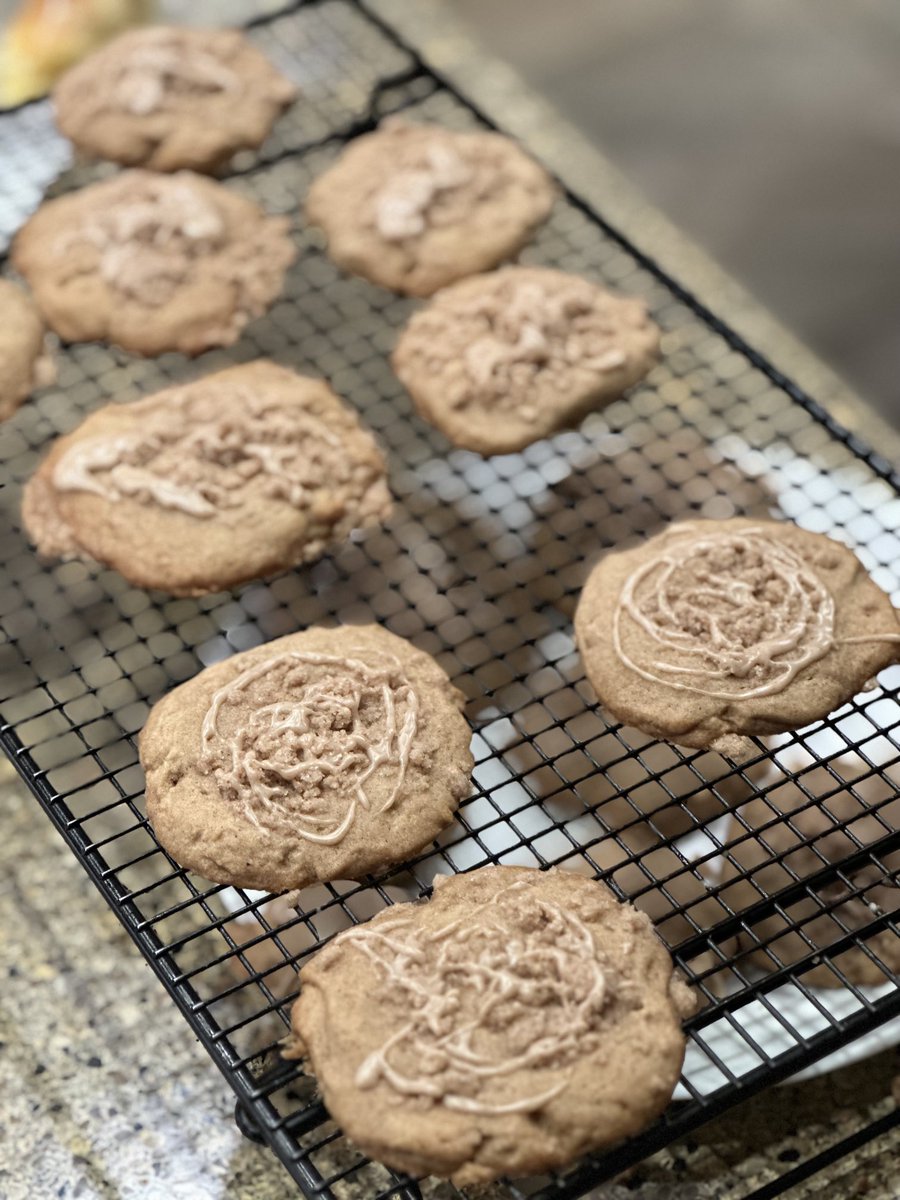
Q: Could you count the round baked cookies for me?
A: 9